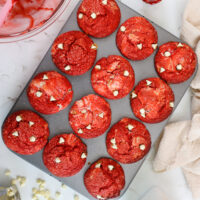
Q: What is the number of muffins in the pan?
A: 12